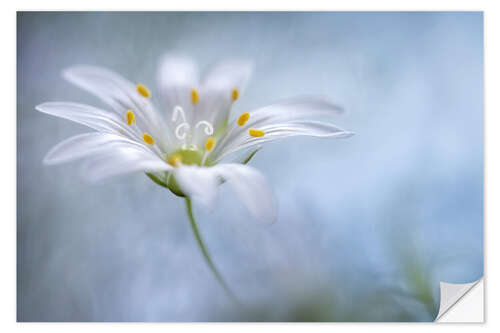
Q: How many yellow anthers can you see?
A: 9